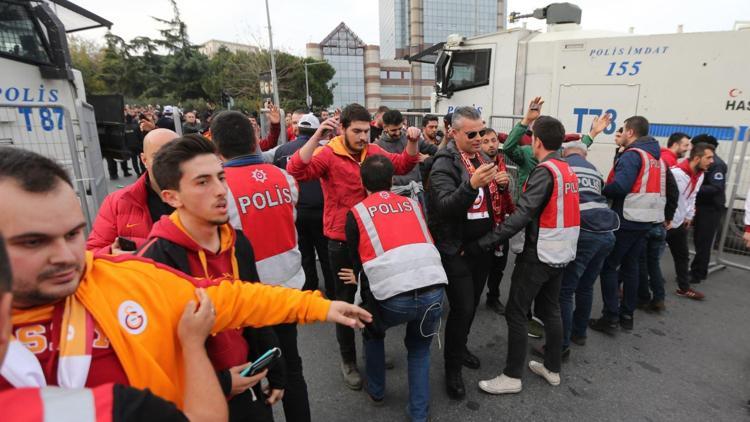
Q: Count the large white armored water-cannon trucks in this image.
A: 2